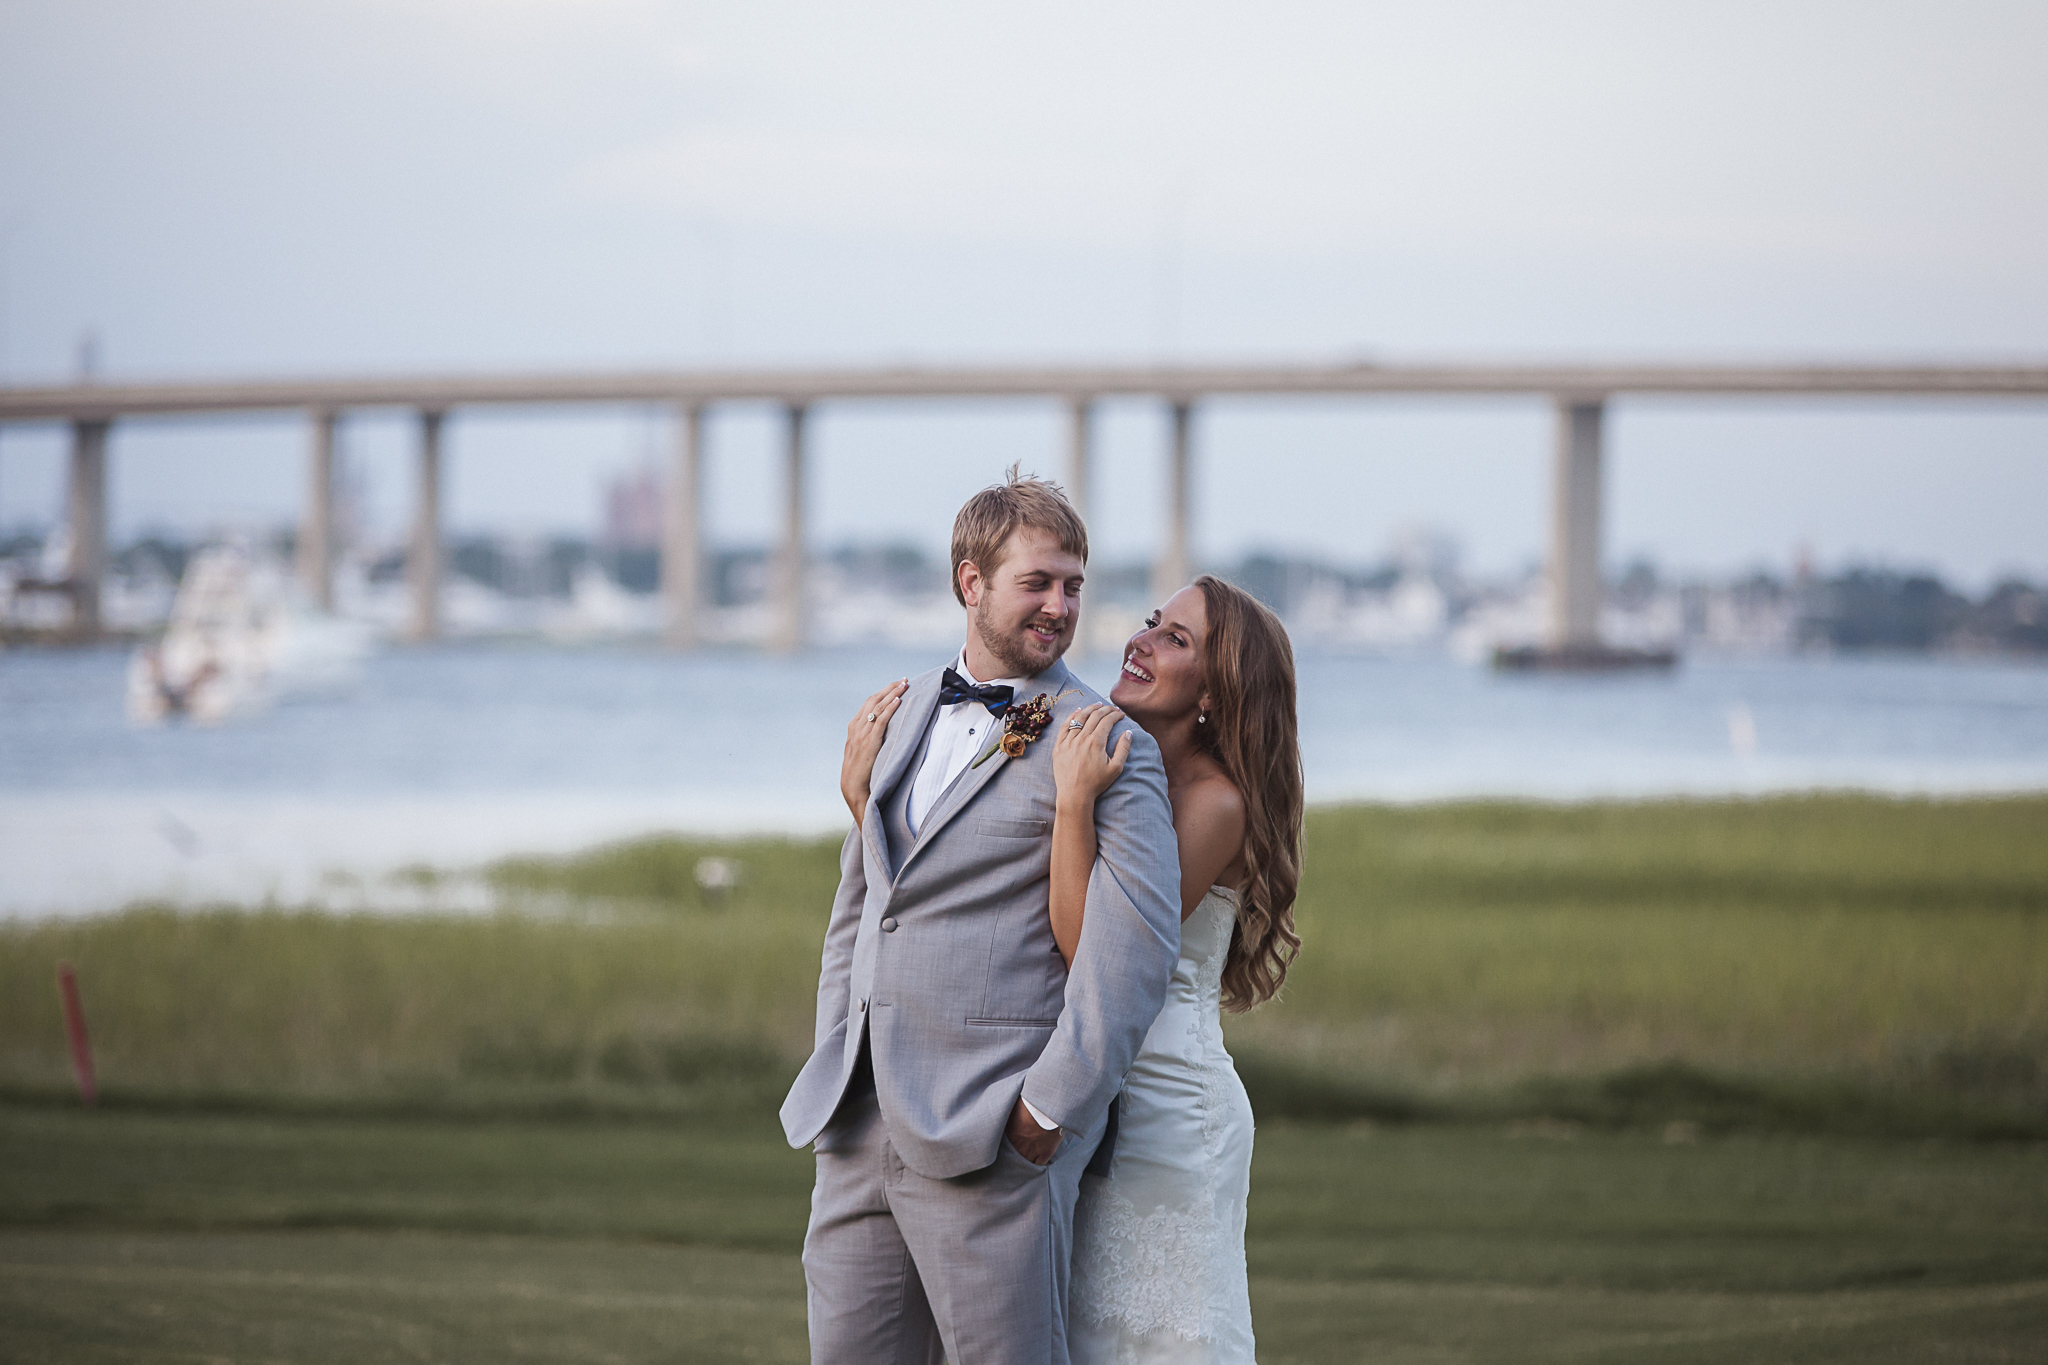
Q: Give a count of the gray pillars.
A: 8